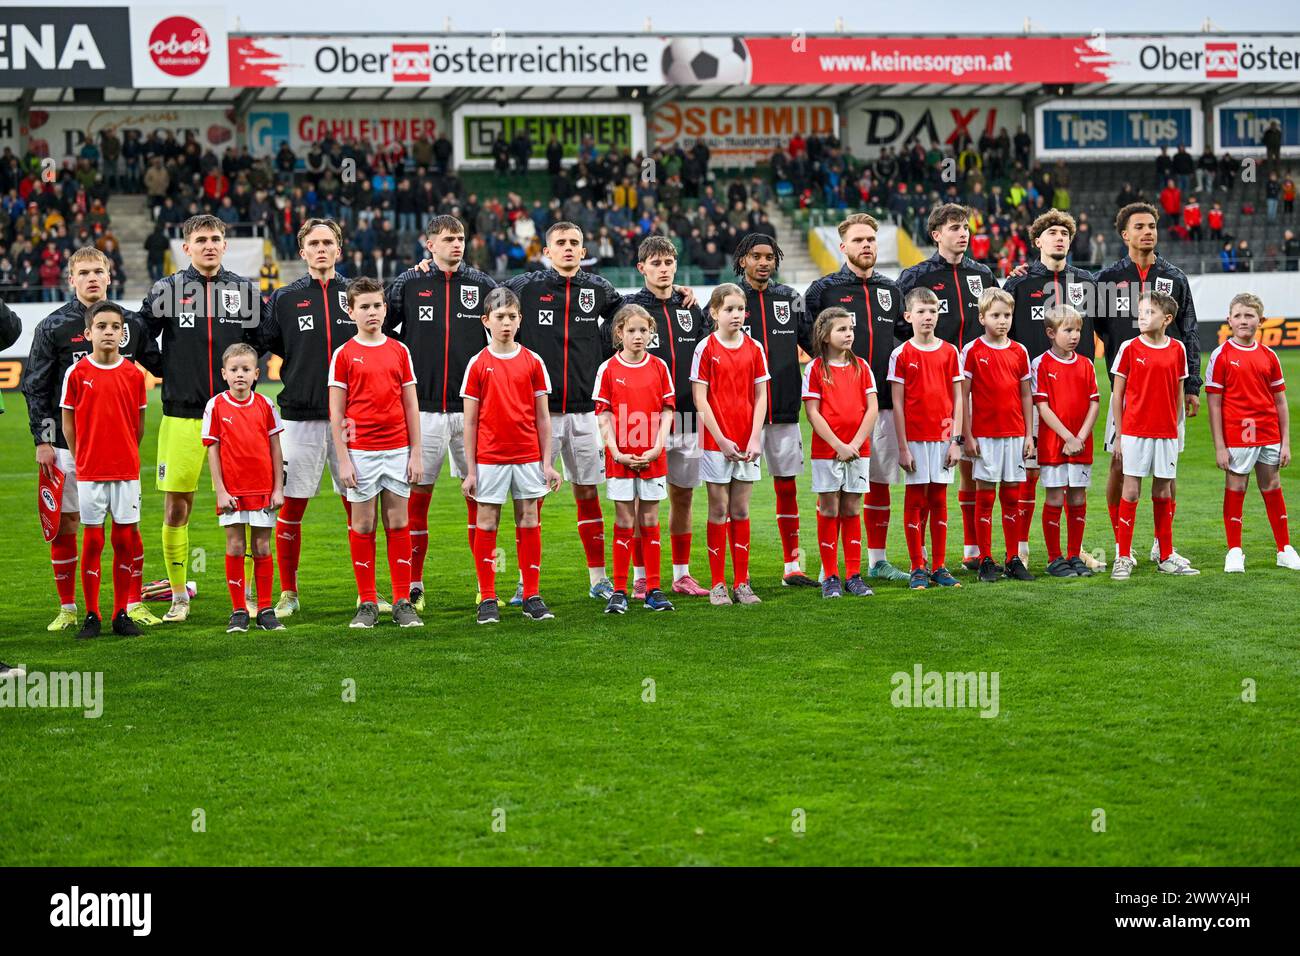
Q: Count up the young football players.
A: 12